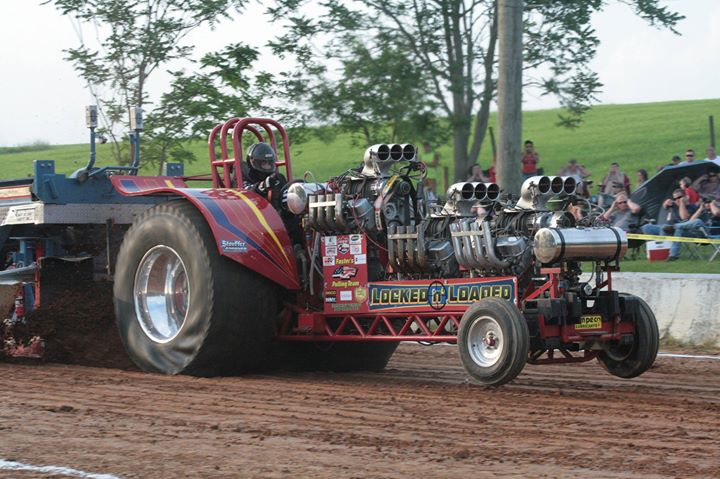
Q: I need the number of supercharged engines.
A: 3